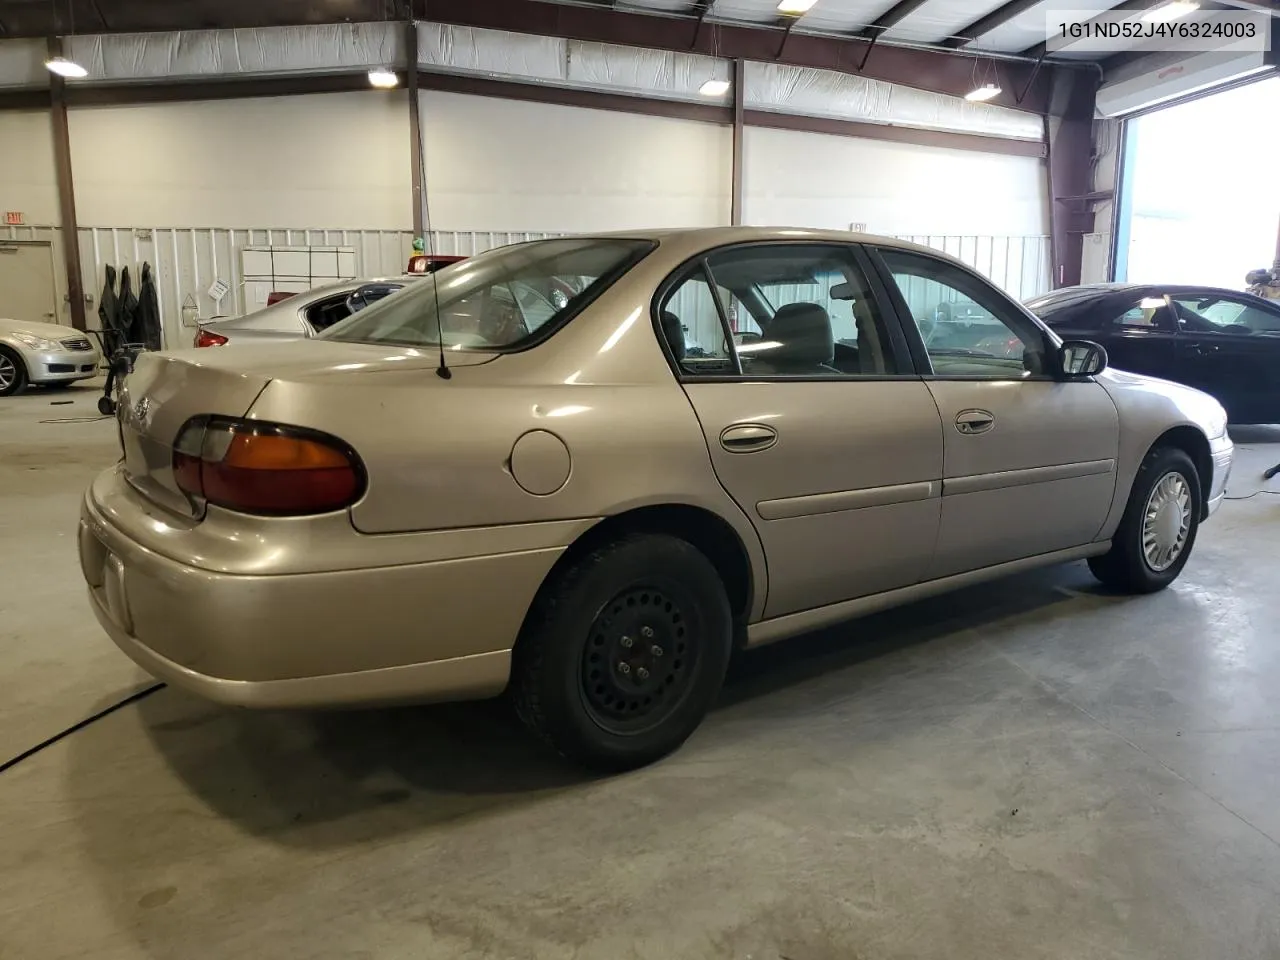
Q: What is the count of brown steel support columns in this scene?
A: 4